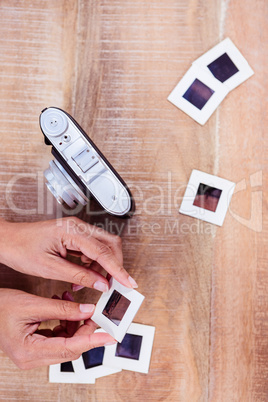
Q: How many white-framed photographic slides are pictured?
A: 7